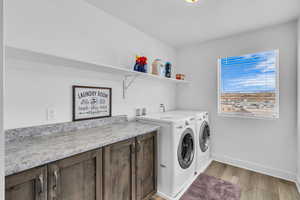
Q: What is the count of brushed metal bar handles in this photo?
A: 4